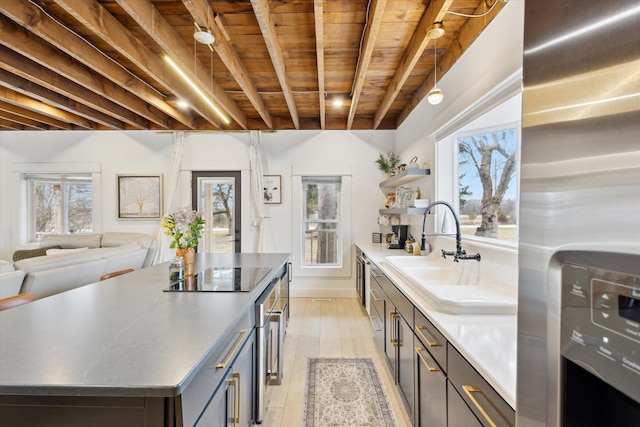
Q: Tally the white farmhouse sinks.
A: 1